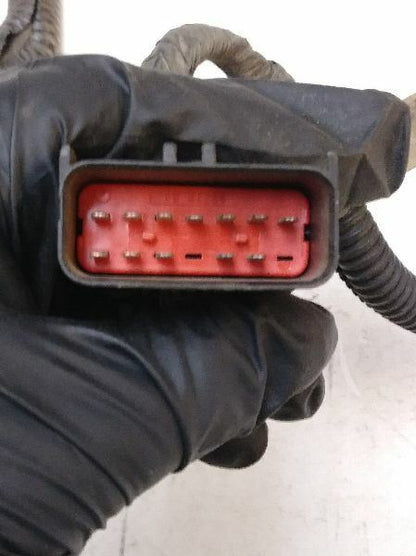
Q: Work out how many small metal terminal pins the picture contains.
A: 12